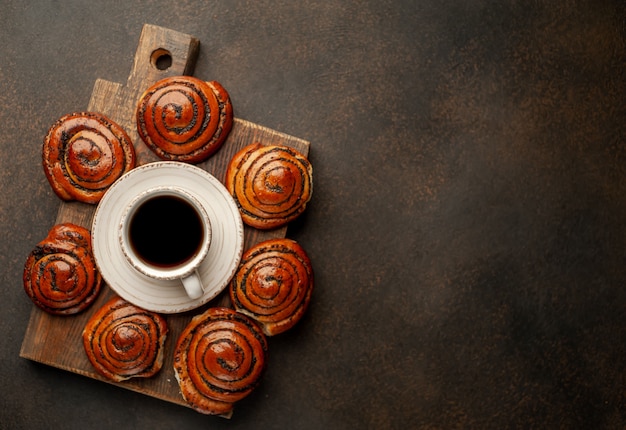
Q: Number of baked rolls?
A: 7